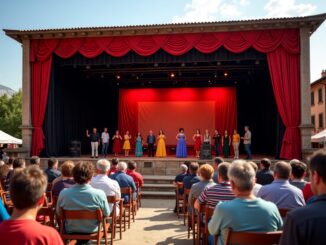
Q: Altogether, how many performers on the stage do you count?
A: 14